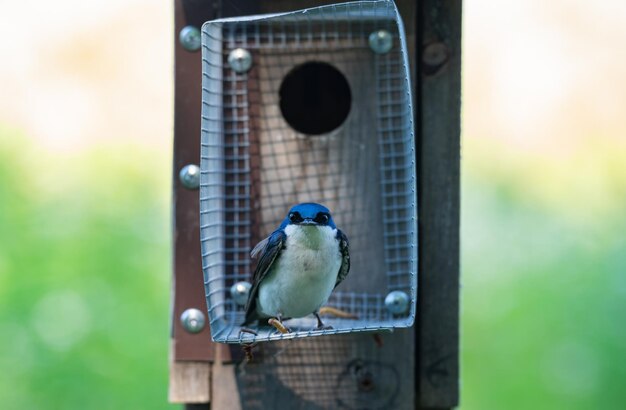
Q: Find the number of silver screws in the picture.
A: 7